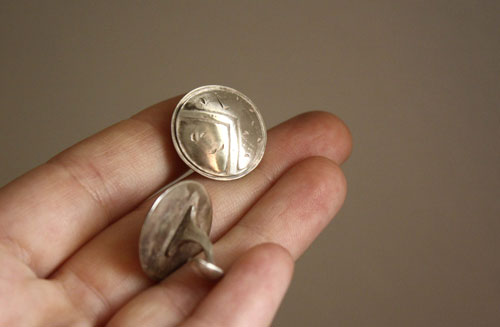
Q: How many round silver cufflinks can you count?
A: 2